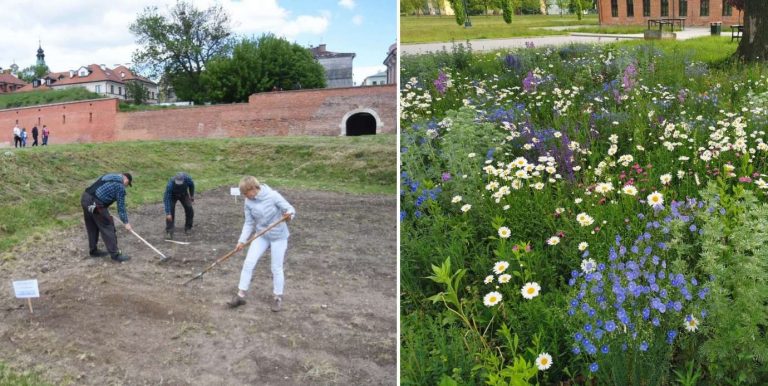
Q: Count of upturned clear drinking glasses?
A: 0